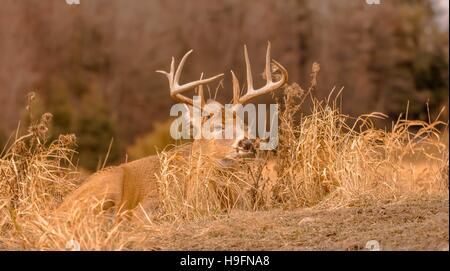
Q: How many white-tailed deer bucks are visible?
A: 1